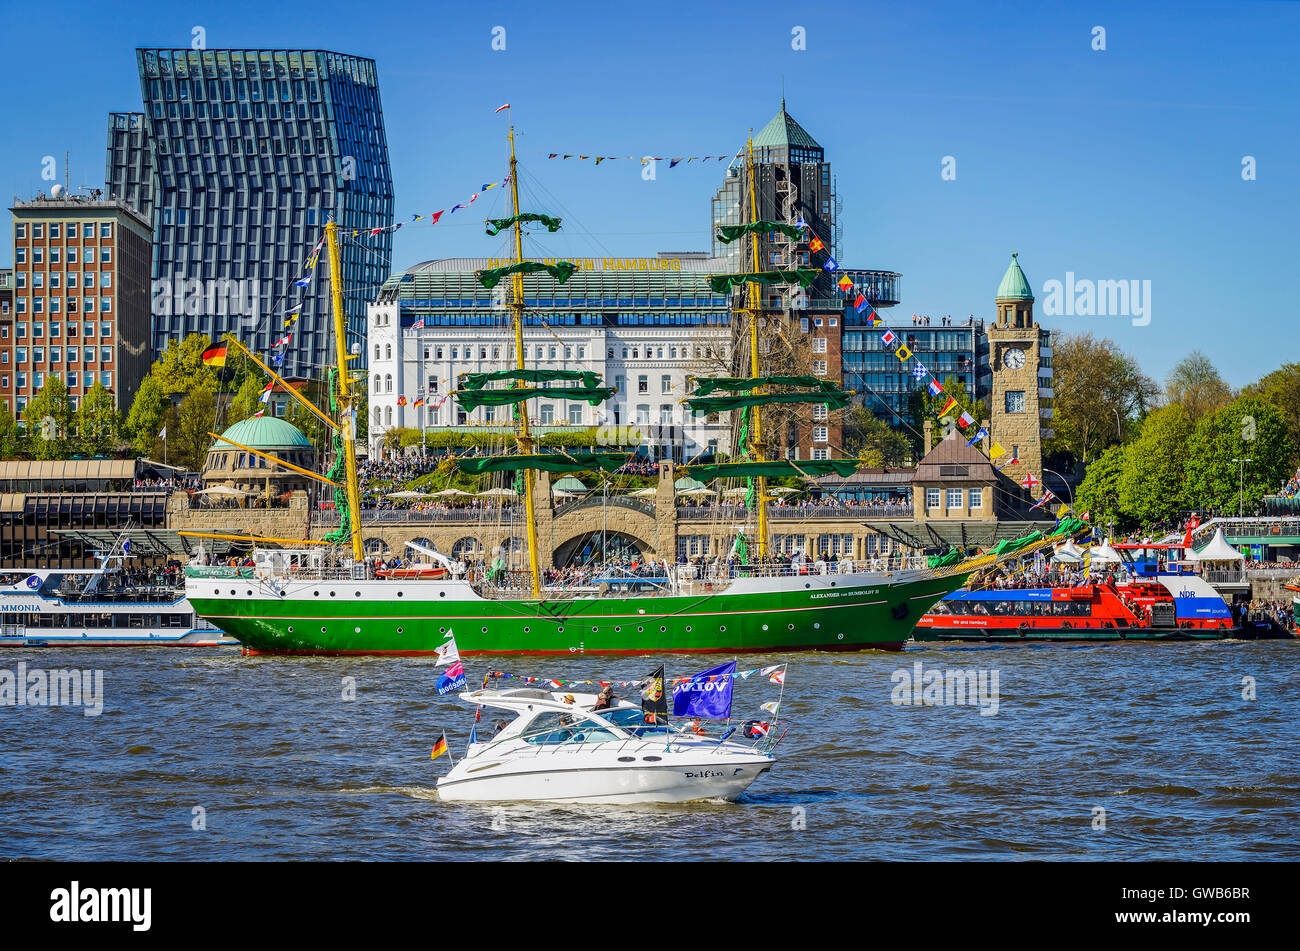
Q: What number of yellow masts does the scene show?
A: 3